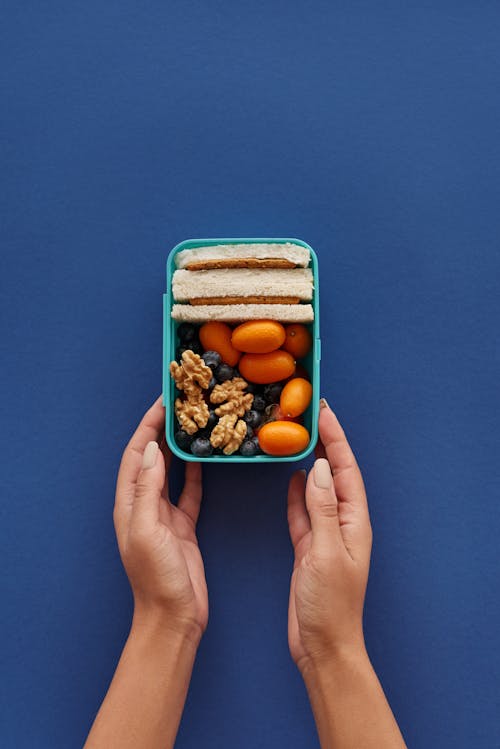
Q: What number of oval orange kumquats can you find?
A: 6